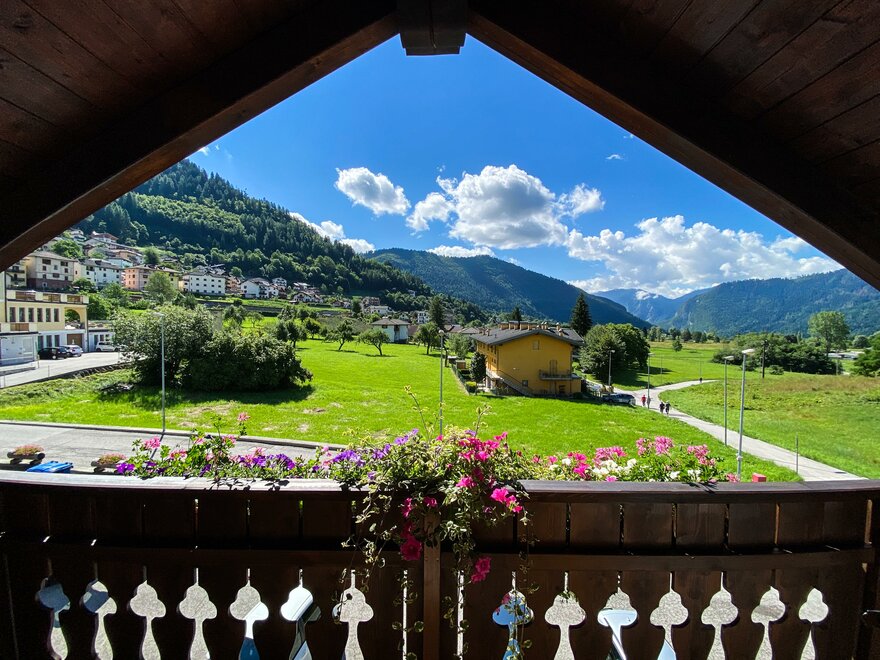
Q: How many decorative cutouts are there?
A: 14